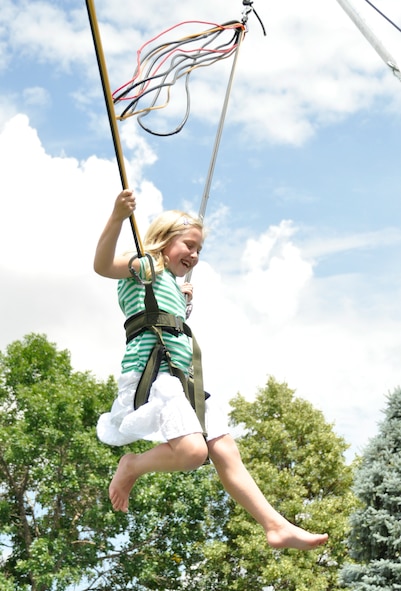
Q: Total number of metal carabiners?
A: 2